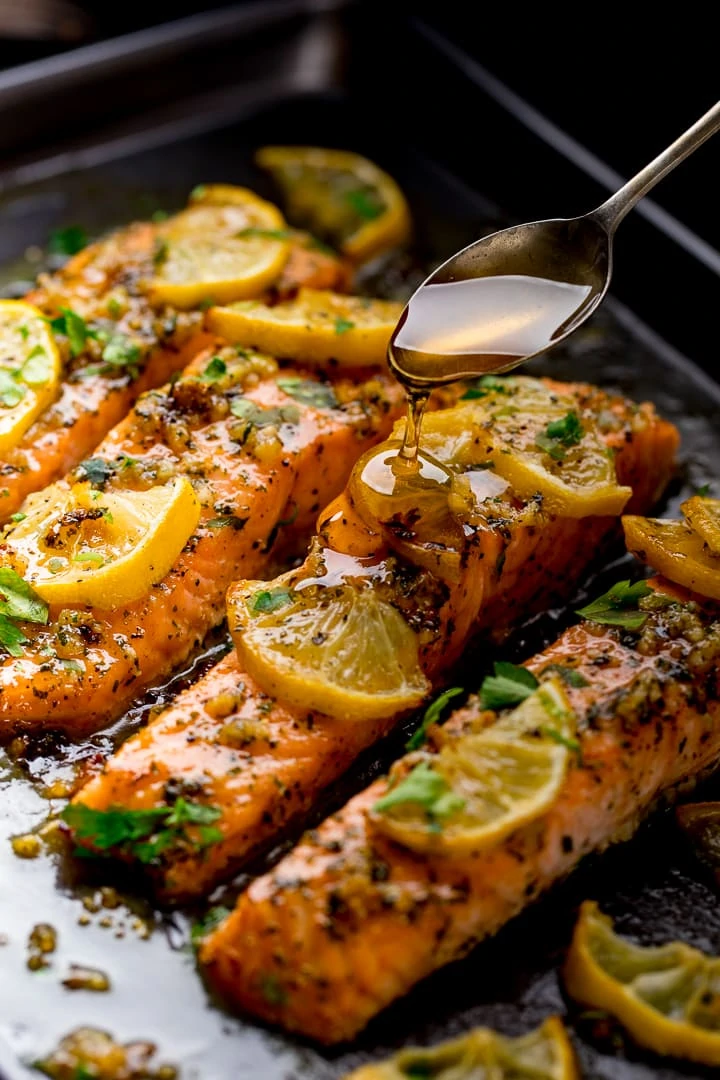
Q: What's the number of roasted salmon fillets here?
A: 4